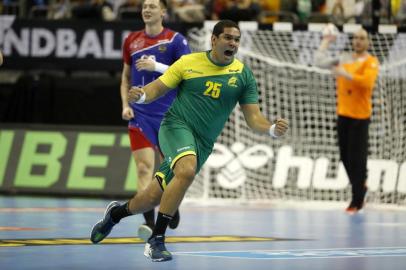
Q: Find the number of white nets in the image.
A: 1